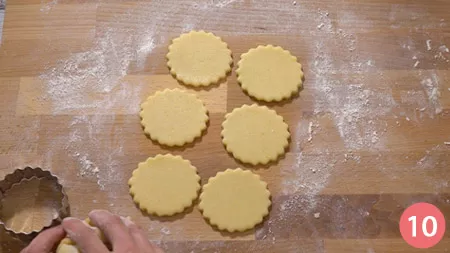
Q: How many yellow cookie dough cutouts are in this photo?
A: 6